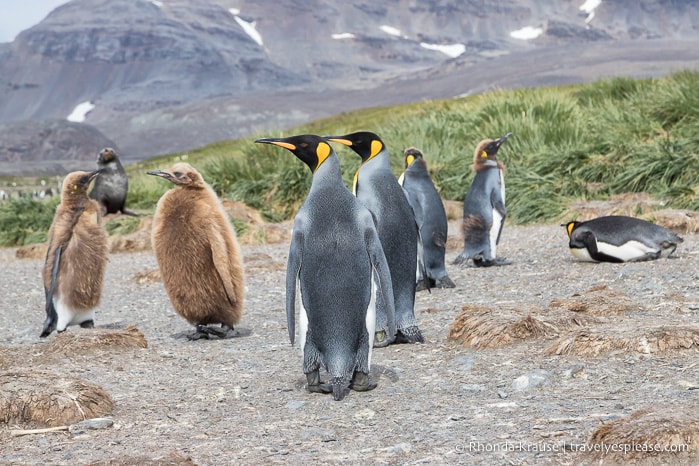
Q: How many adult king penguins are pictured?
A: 5